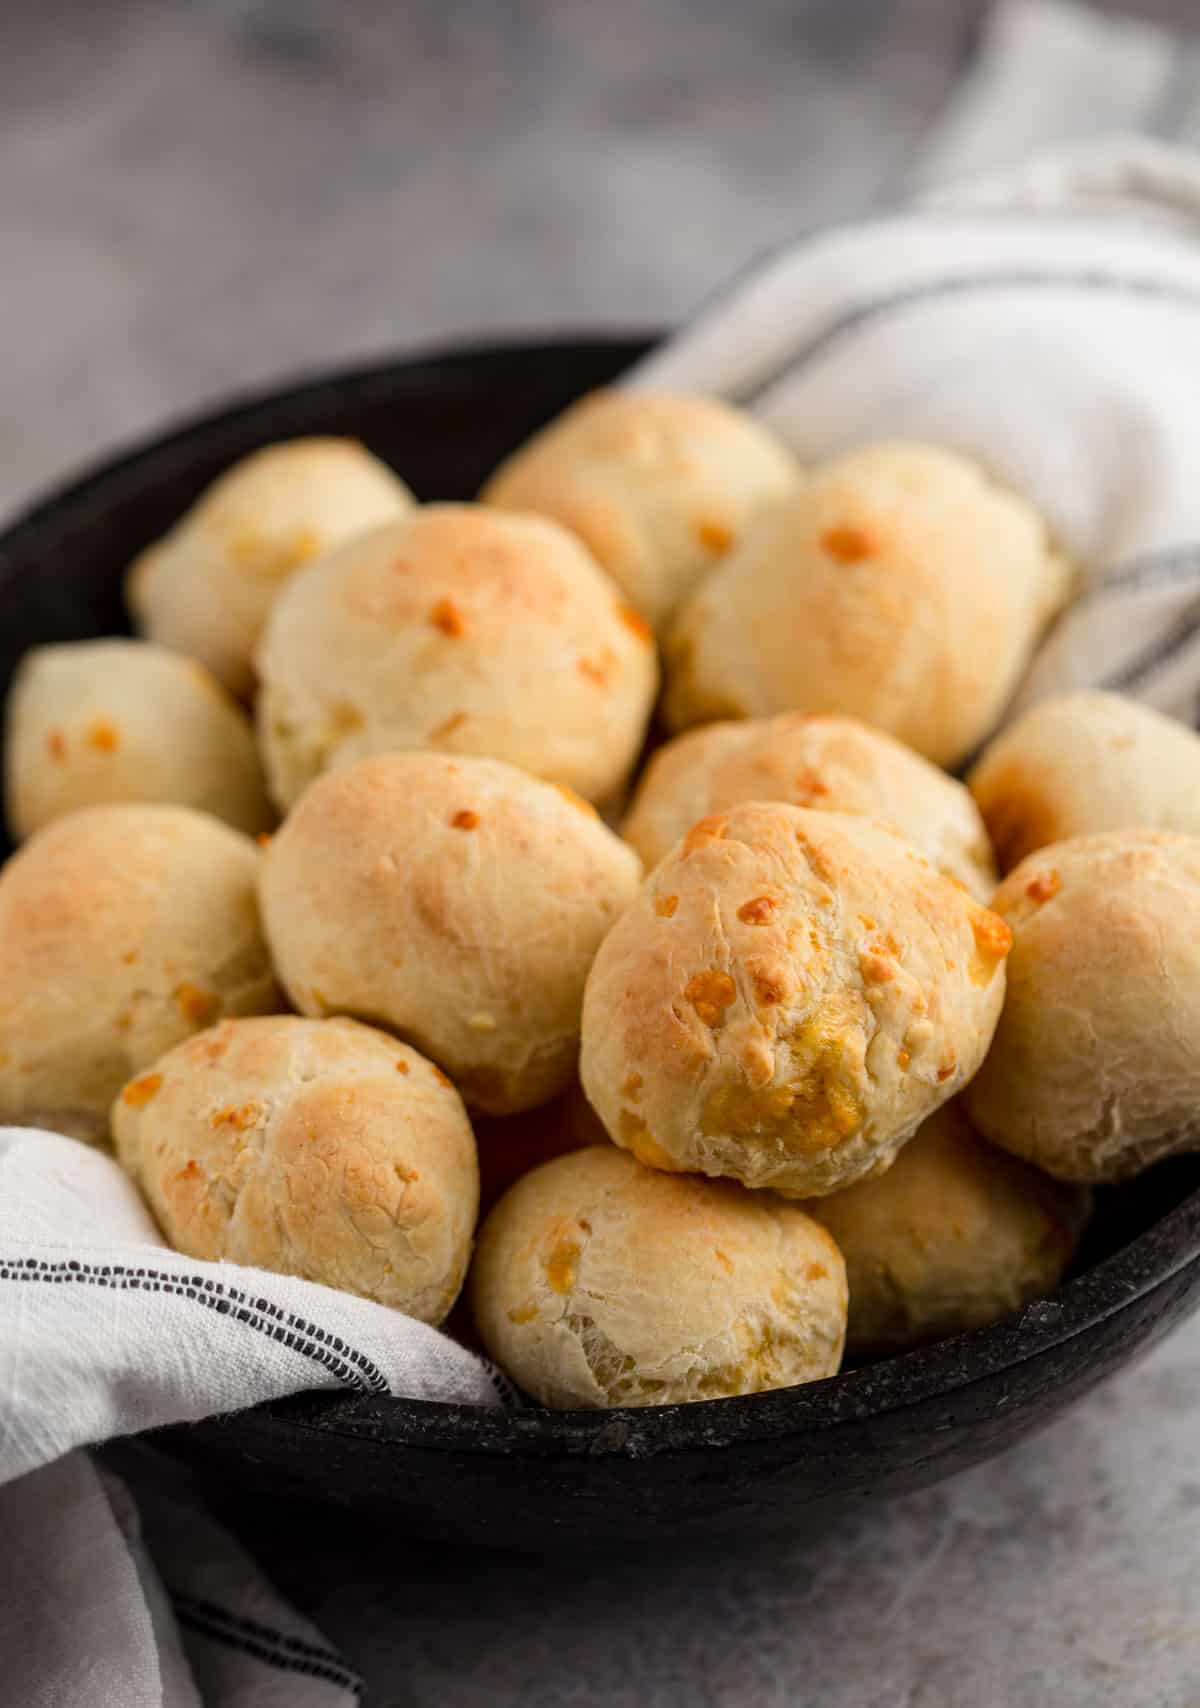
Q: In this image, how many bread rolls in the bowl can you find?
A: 14